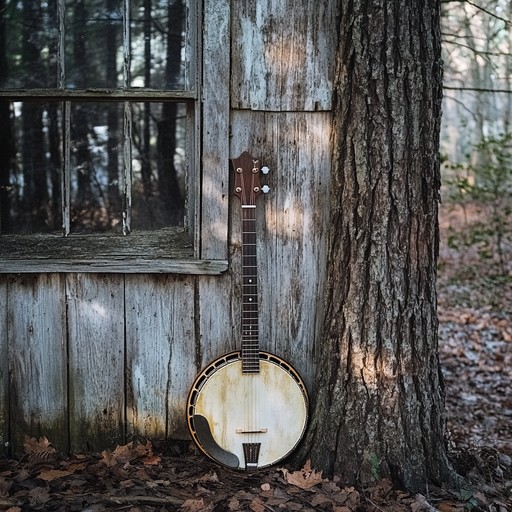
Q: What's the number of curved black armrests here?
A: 1